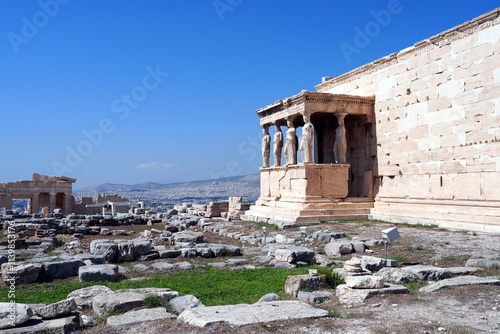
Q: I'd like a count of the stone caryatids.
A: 5